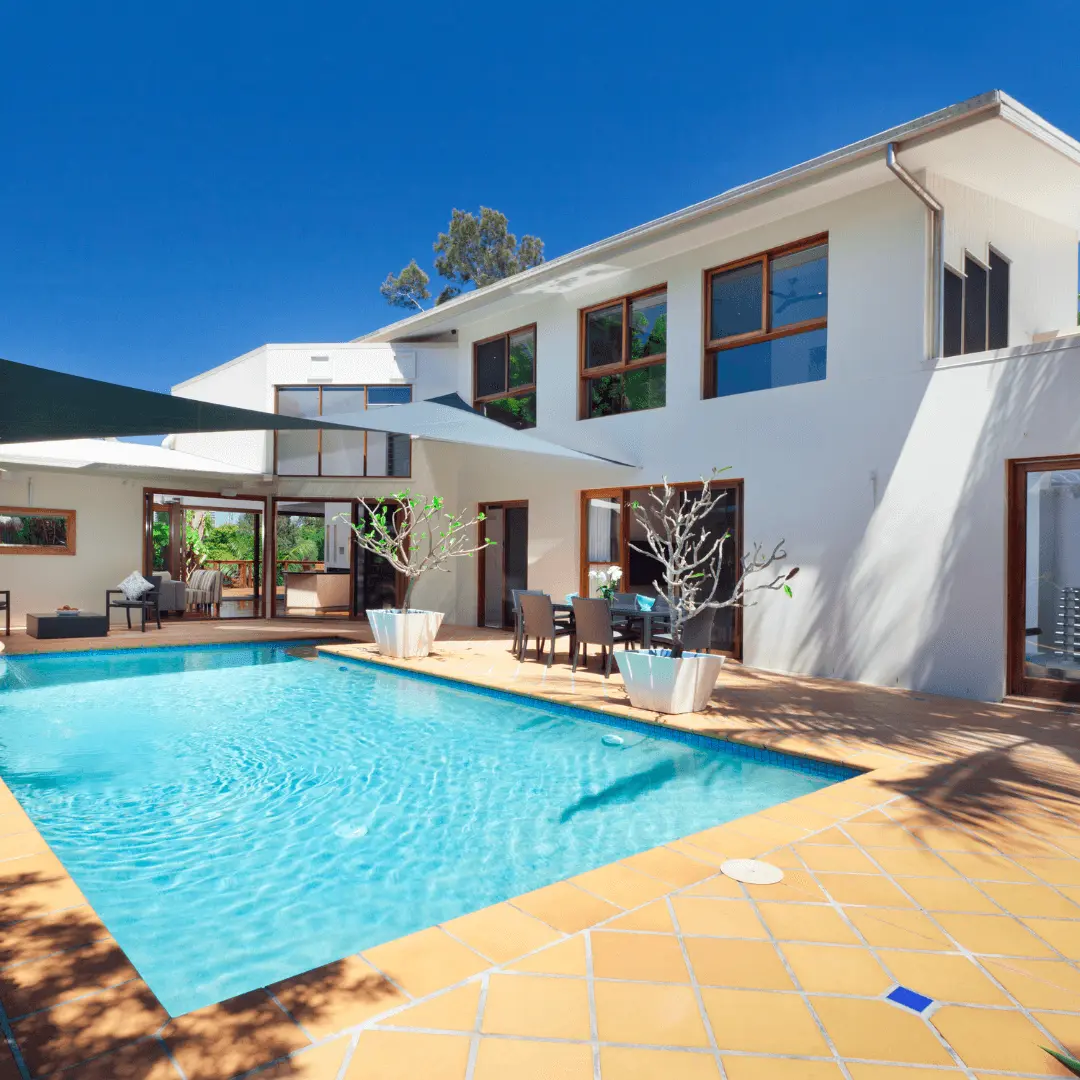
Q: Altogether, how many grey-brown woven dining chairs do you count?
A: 6